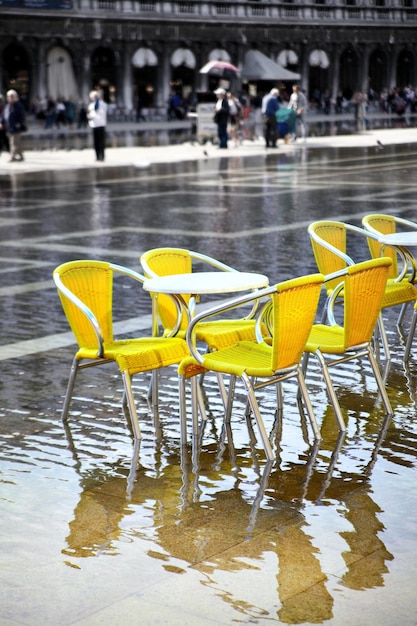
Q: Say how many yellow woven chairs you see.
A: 6